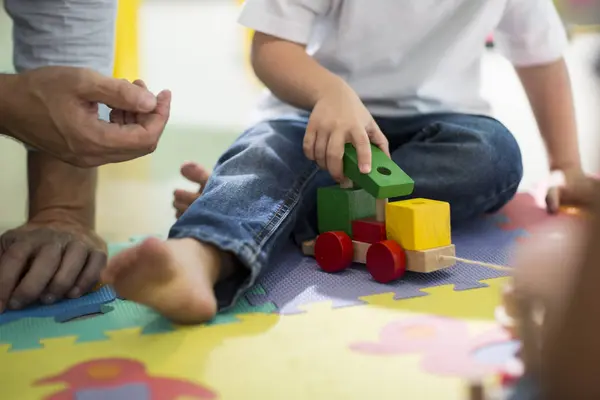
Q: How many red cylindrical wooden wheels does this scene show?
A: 2